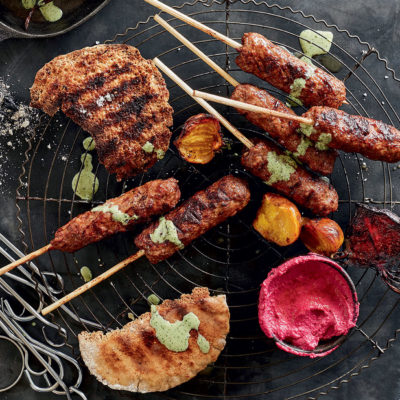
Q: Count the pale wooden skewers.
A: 6